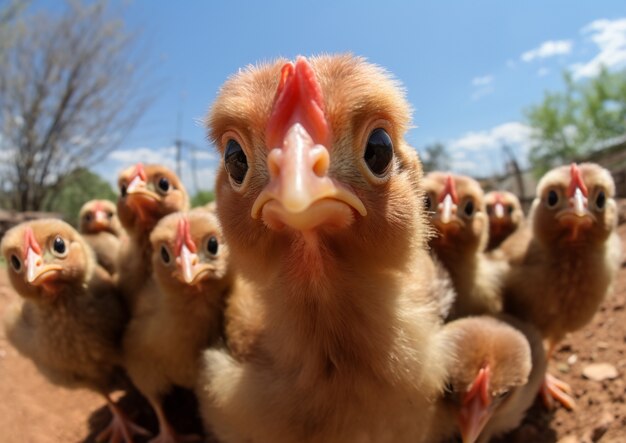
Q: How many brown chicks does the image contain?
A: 9